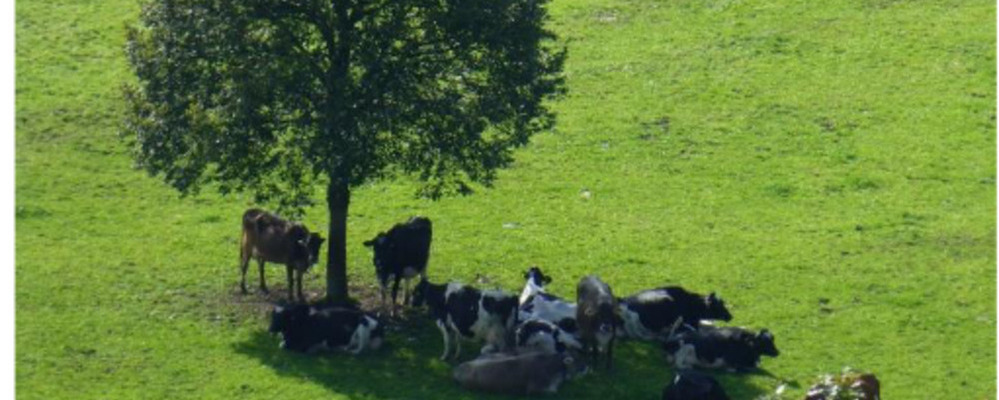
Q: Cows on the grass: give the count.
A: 12